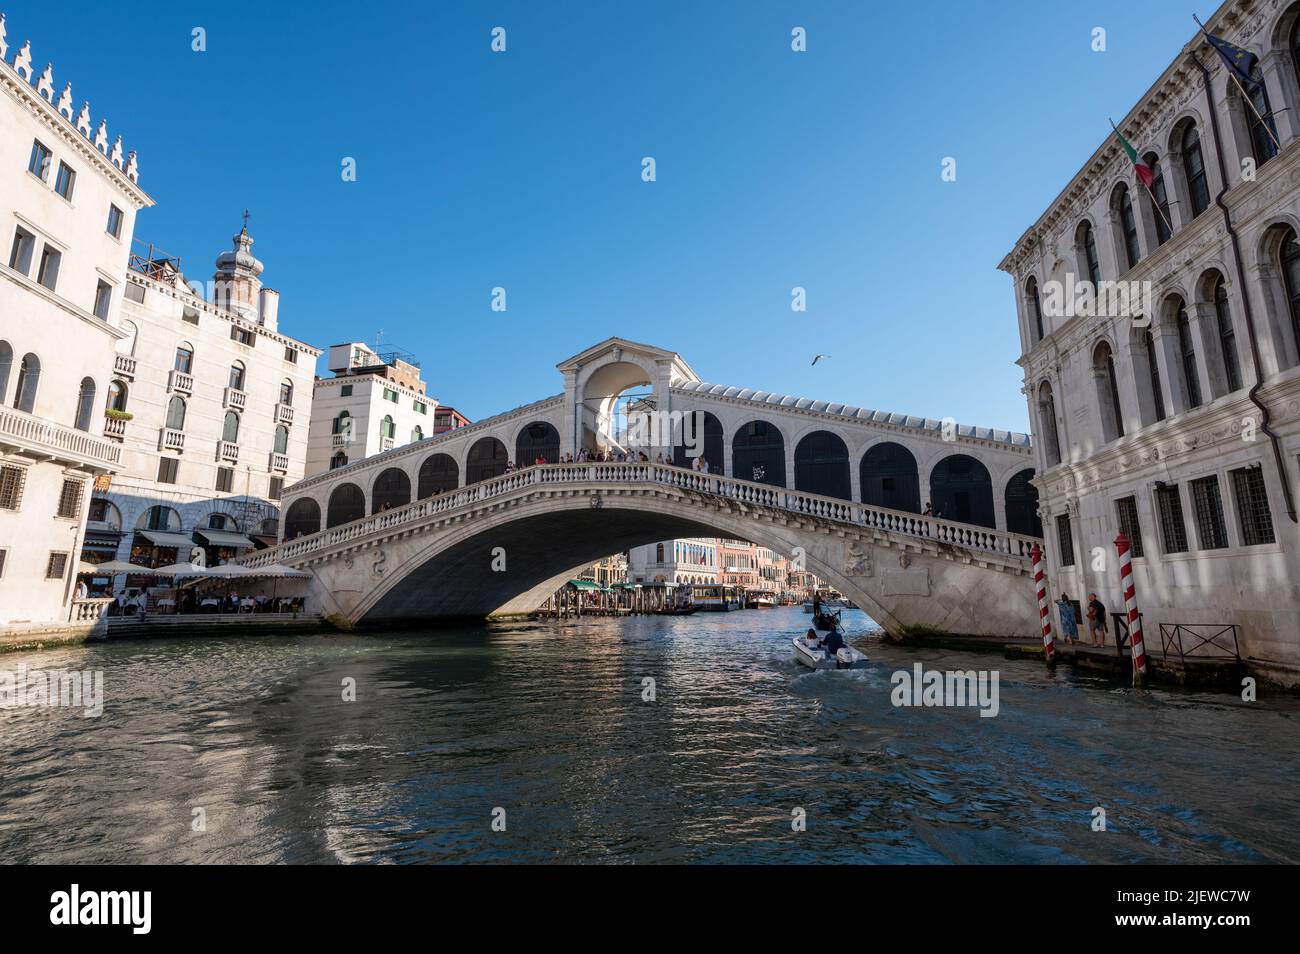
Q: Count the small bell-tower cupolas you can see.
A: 1